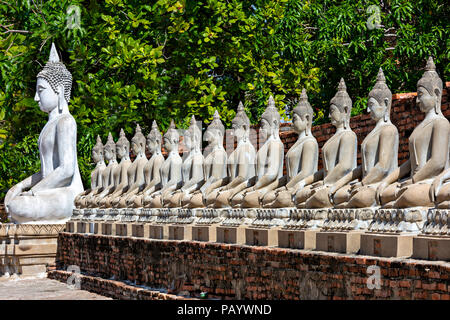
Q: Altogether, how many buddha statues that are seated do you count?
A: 15